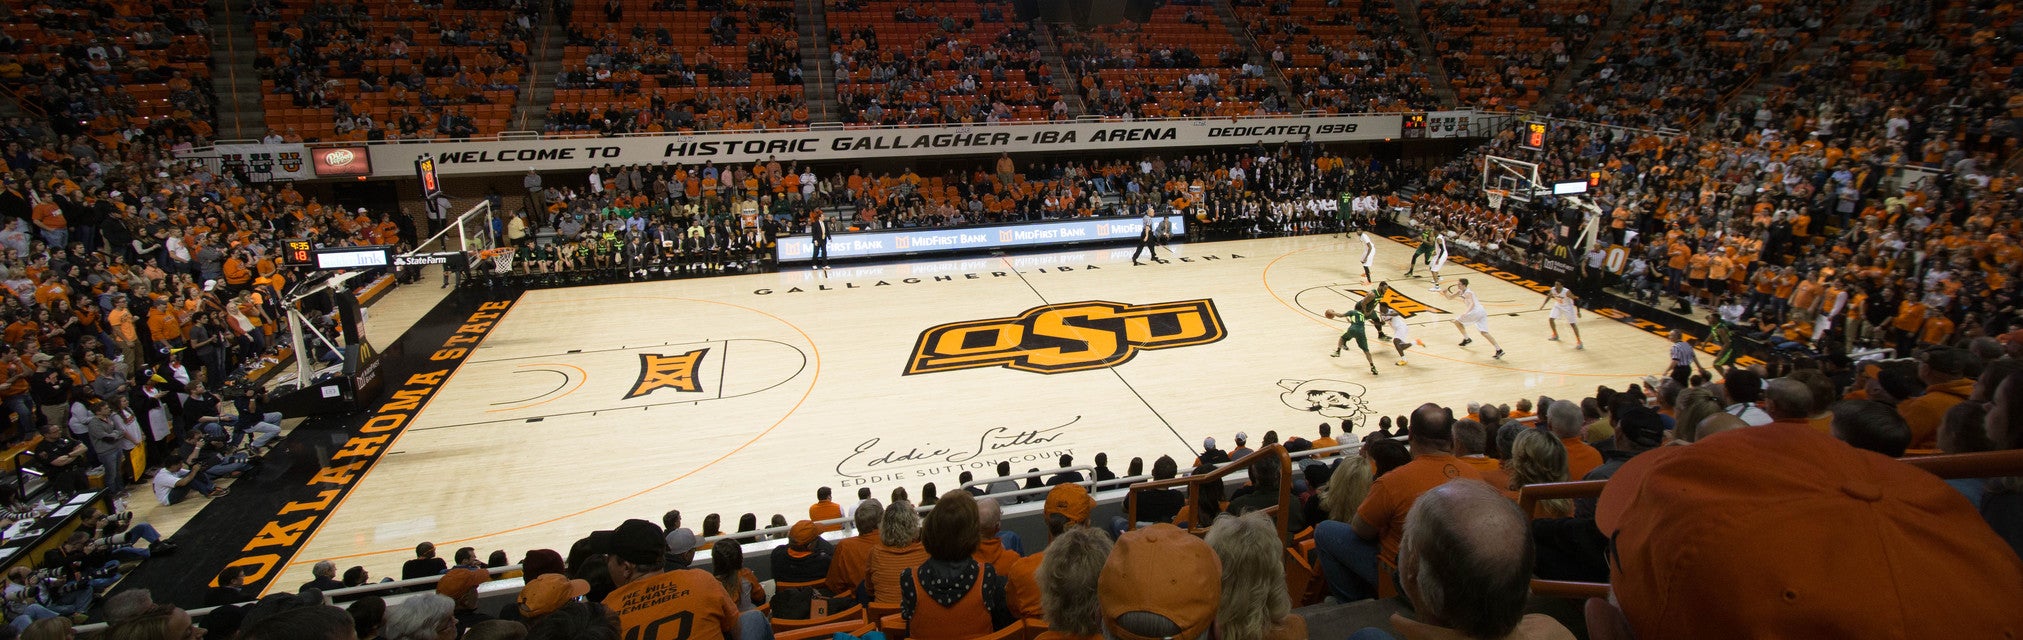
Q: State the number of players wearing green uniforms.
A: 5